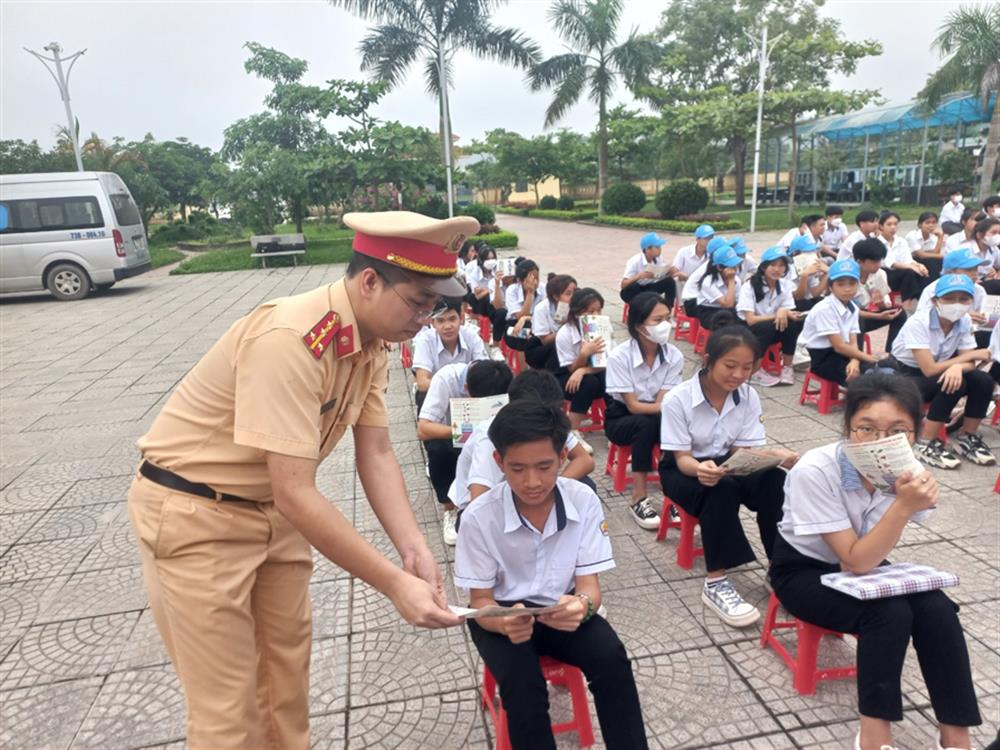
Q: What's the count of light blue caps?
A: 10